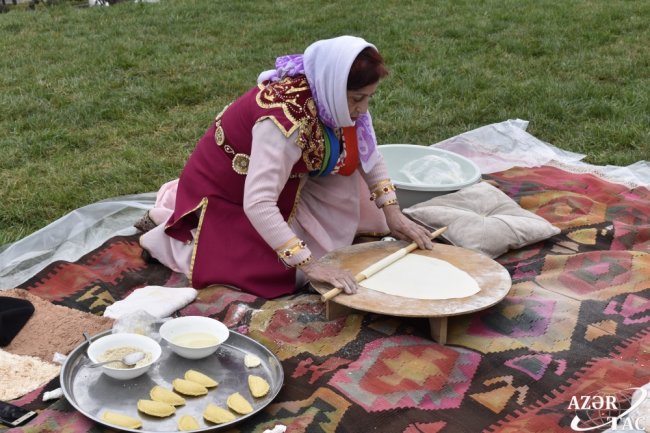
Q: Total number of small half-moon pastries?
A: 9